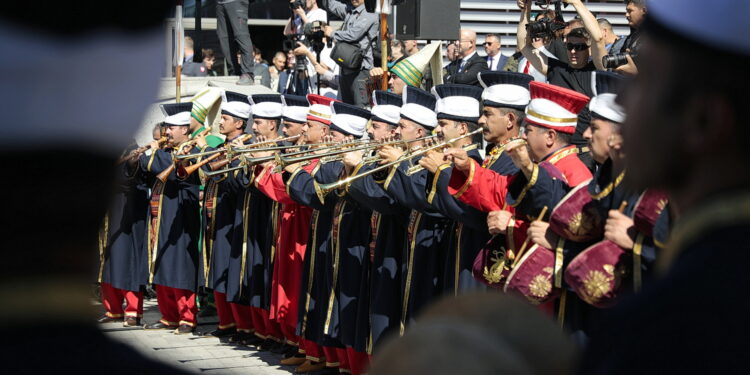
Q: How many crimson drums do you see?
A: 5